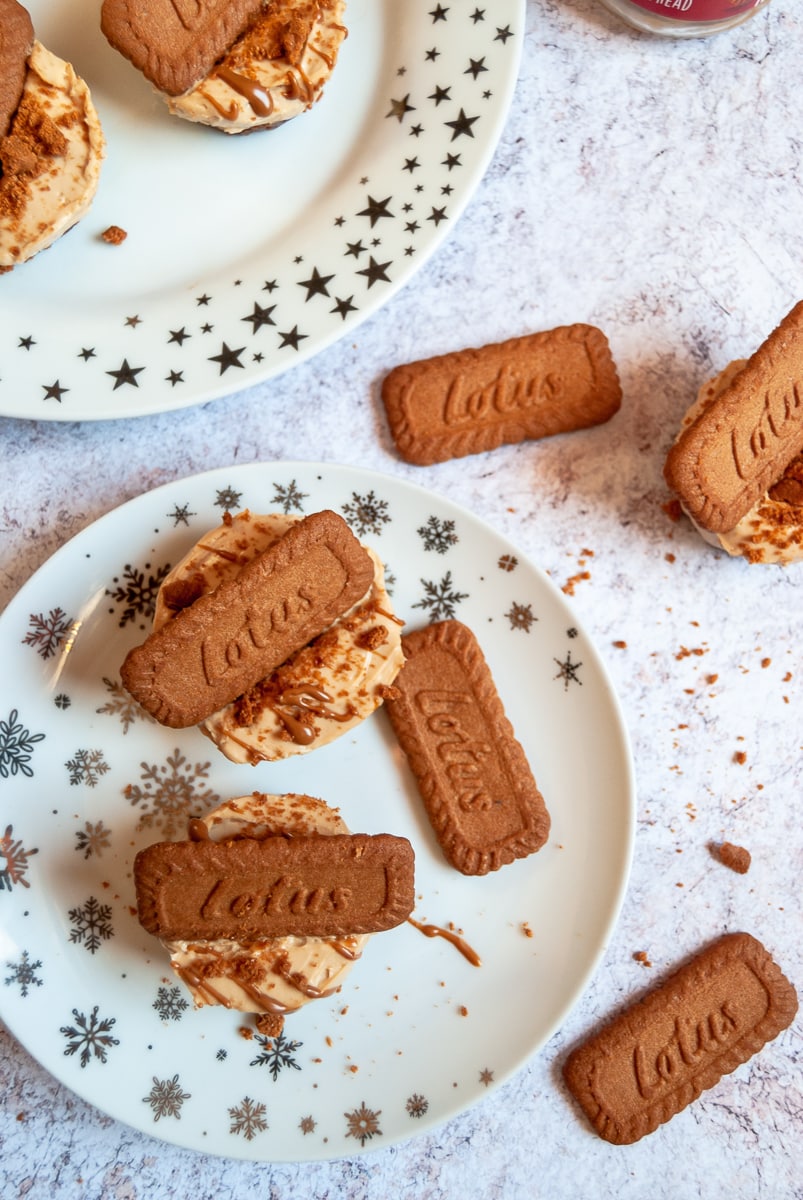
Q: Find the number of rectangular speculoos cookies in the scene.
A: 8